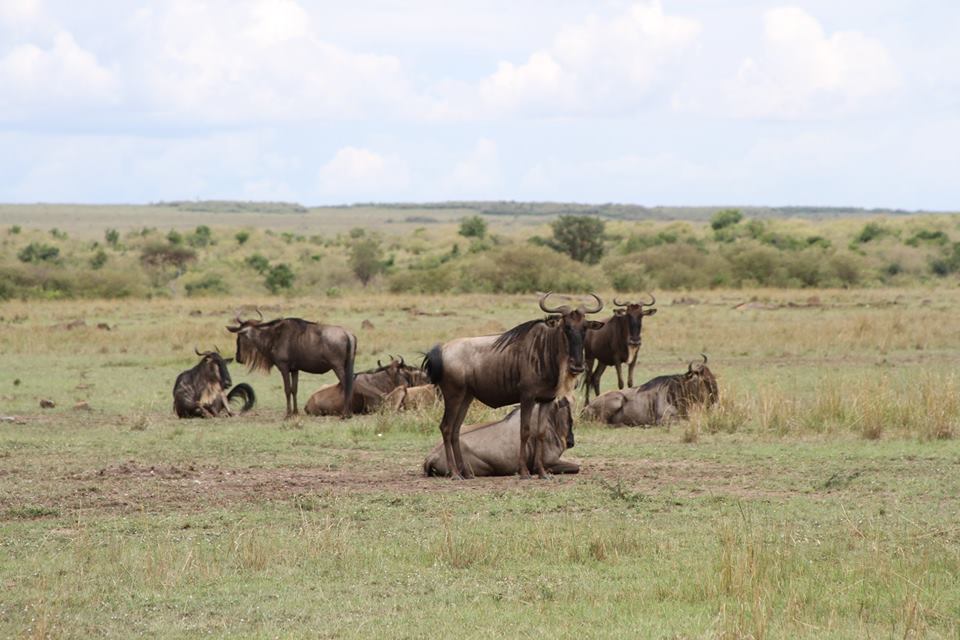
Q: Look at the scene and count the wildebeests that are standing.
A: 3